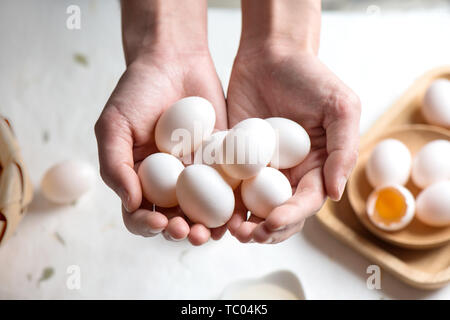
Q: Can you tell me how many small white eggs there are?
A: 13